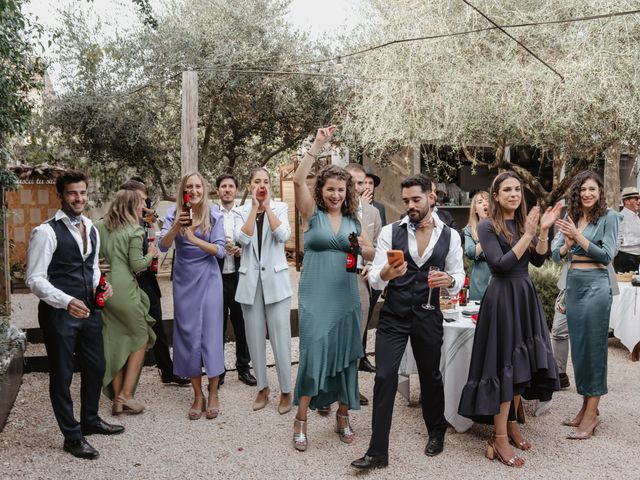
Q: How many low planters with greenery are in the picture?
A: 1